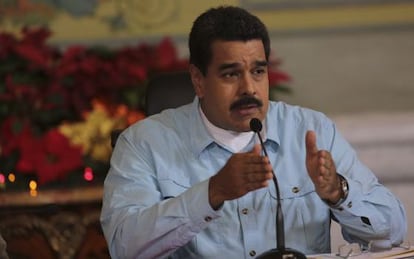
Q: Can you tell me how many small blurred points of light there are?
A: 4